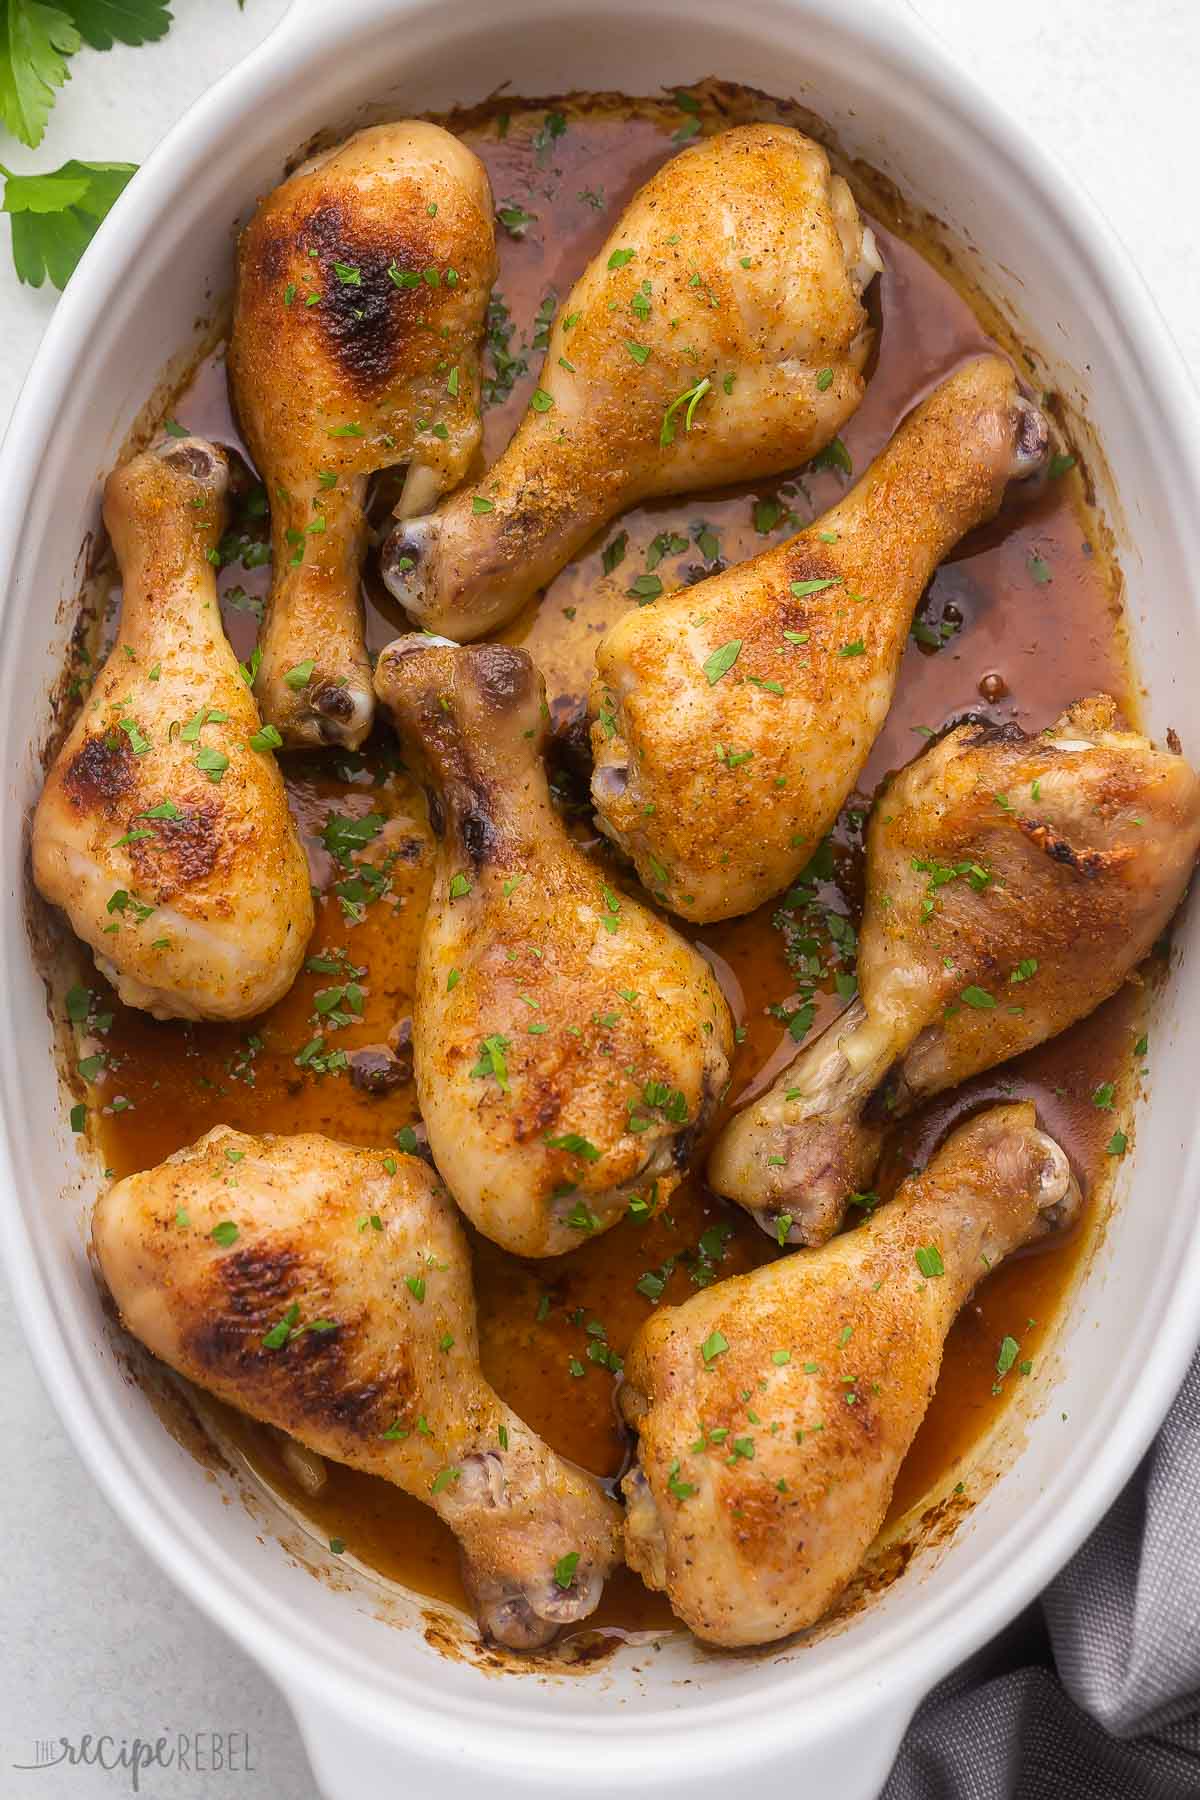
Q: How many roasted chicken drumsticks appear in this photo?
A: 8